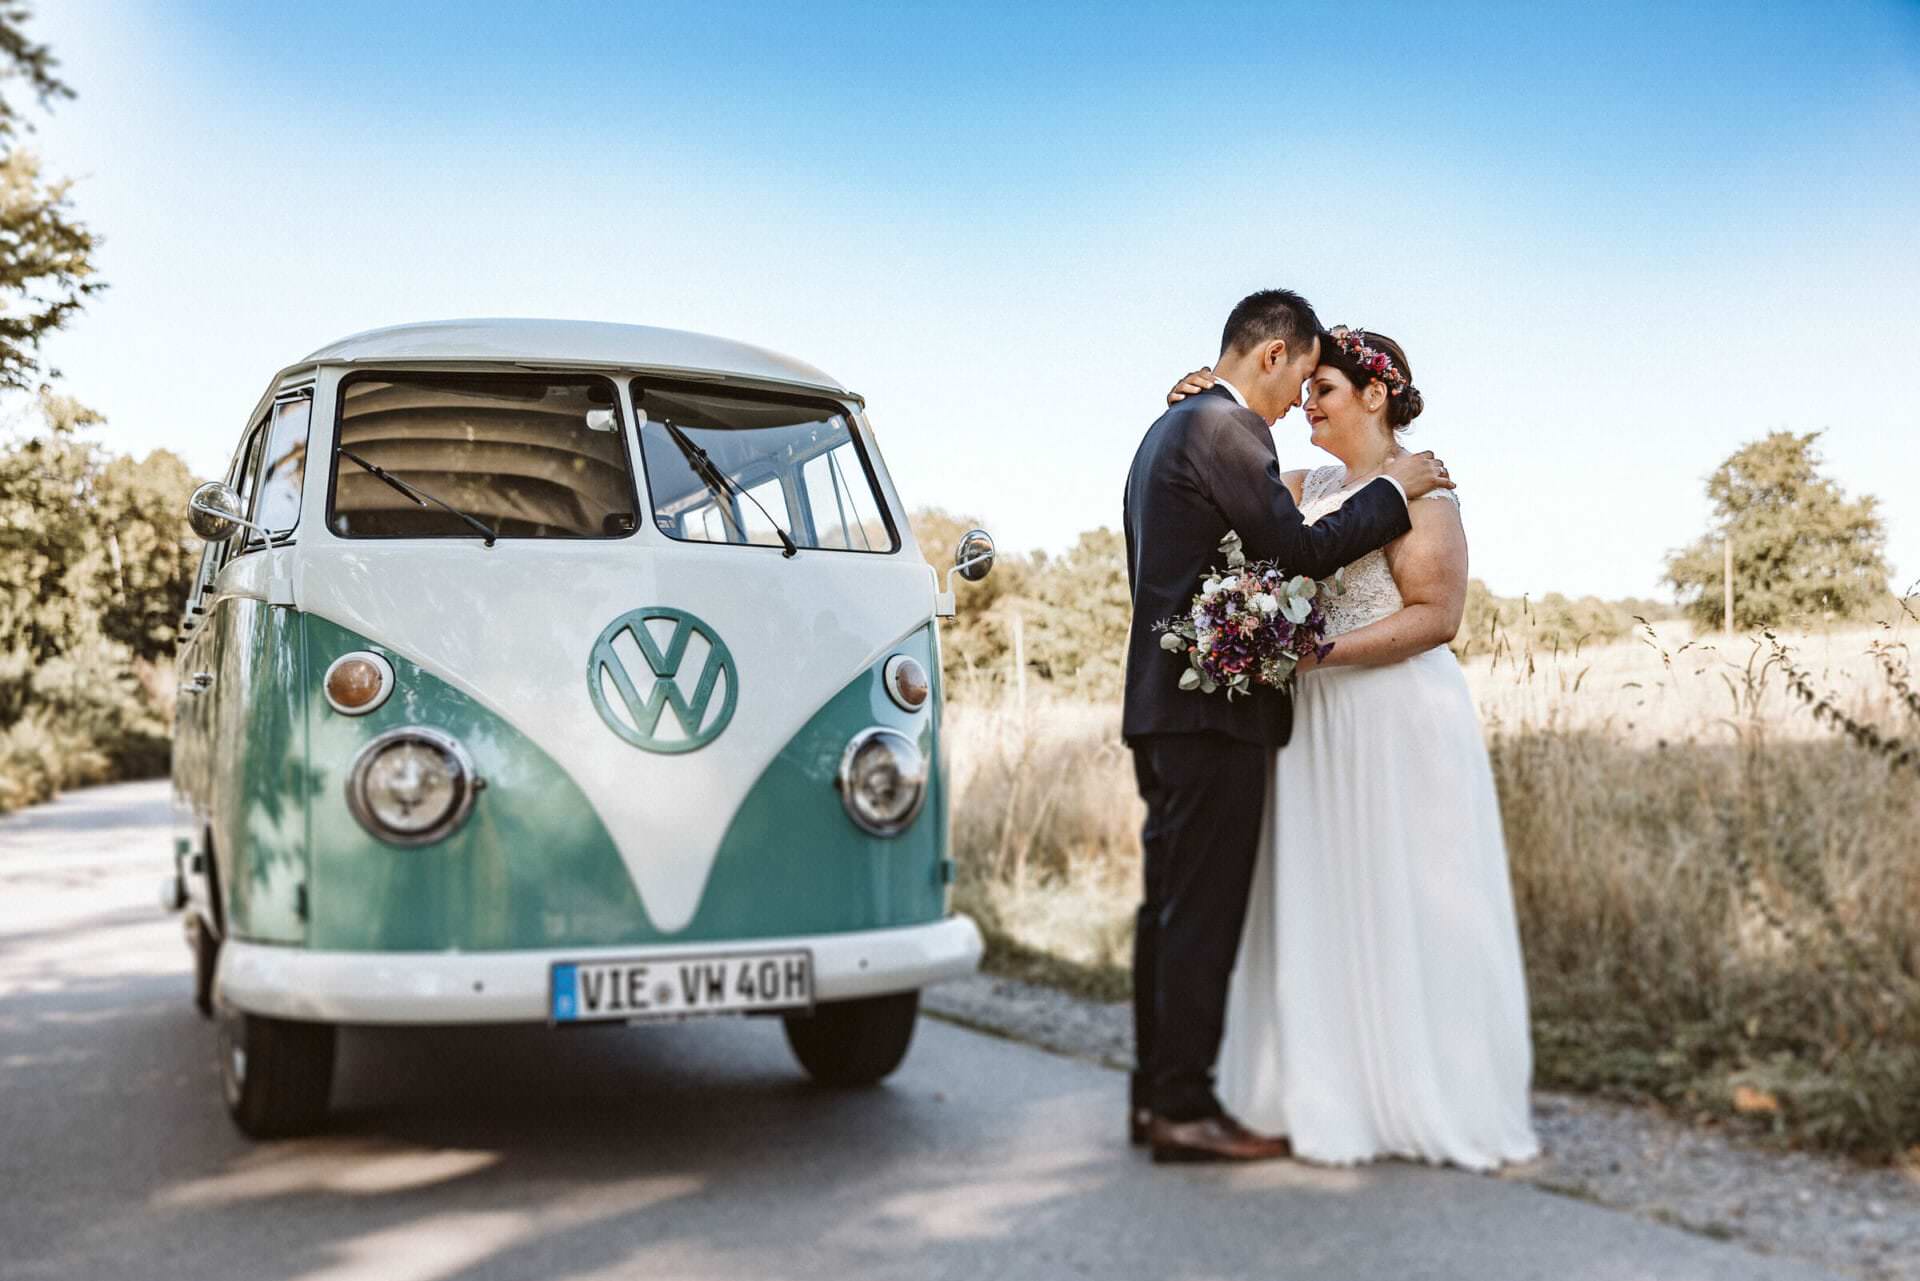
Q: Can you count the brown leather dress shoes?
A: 2